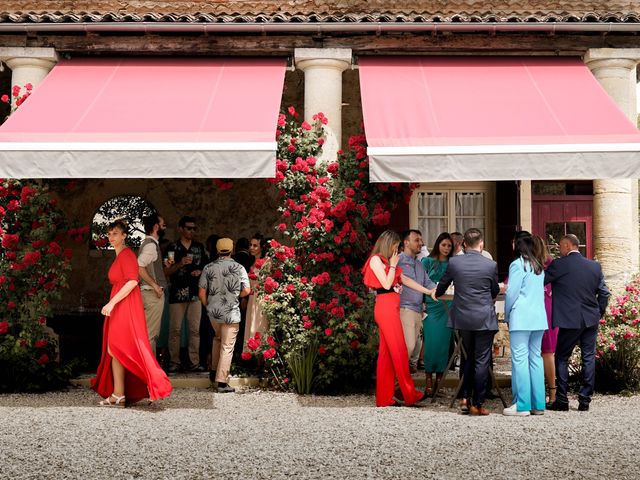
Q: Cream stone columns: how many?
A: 3